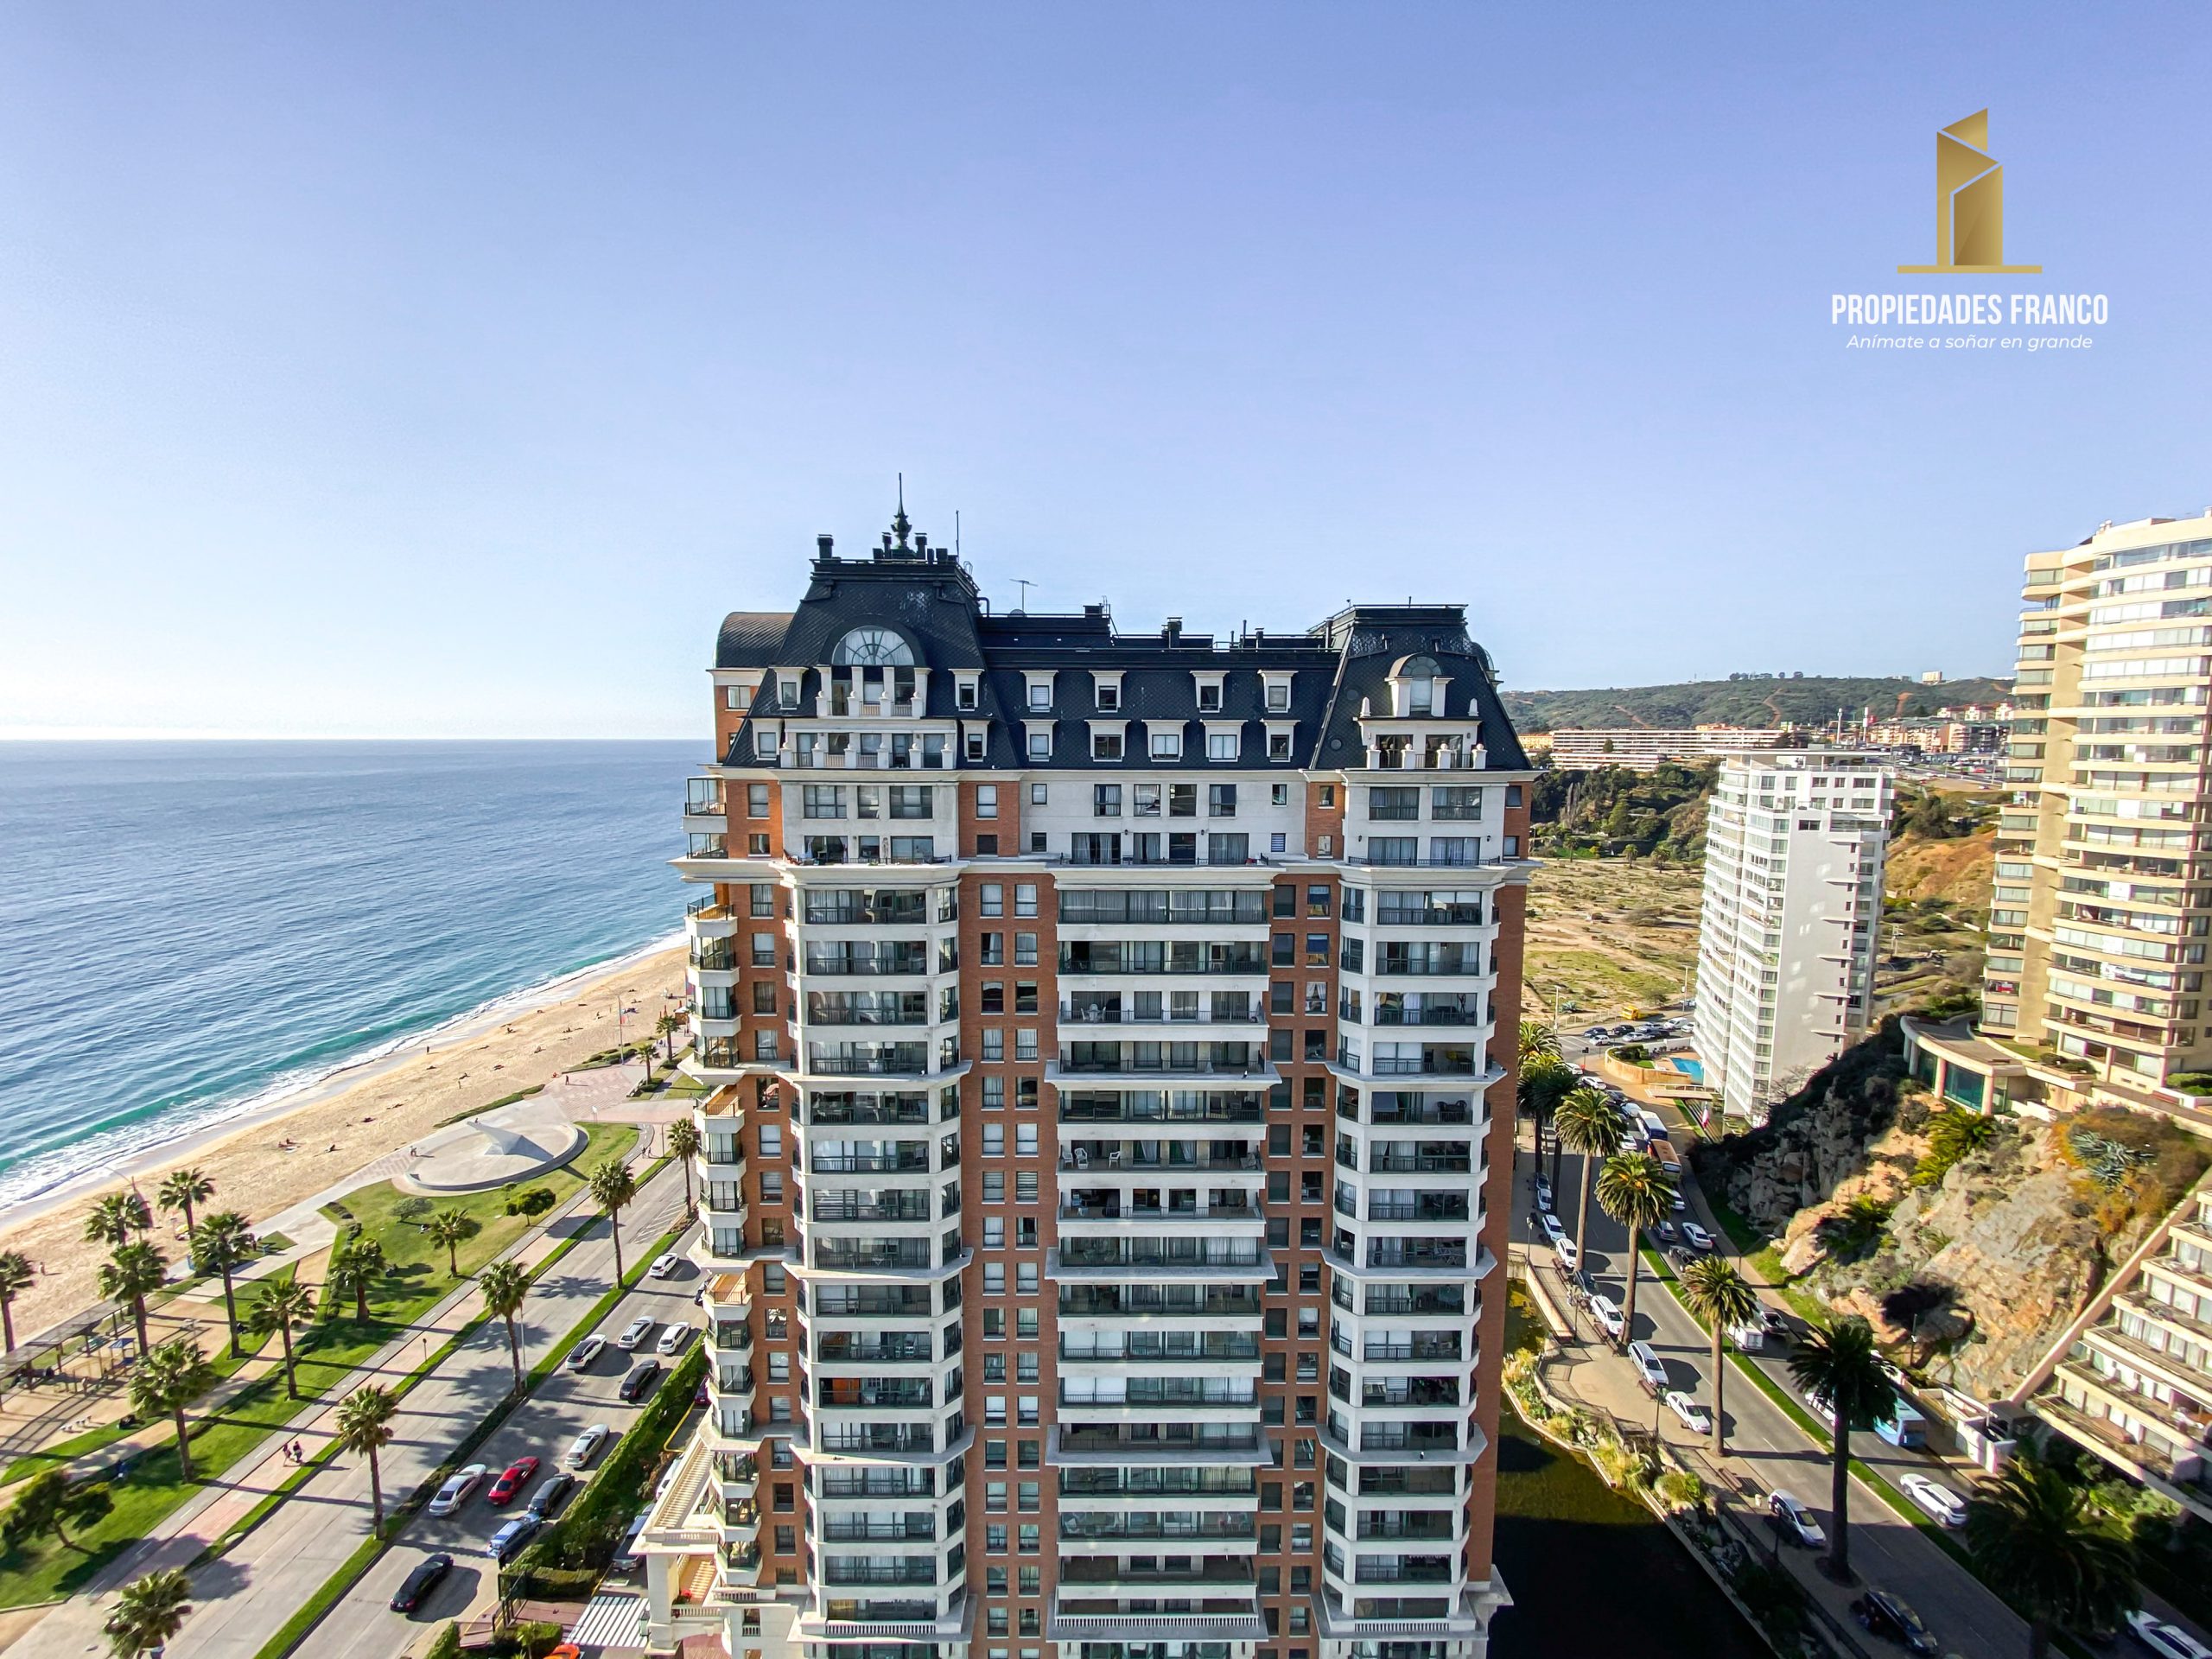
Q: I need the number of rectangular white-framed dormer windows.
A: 13